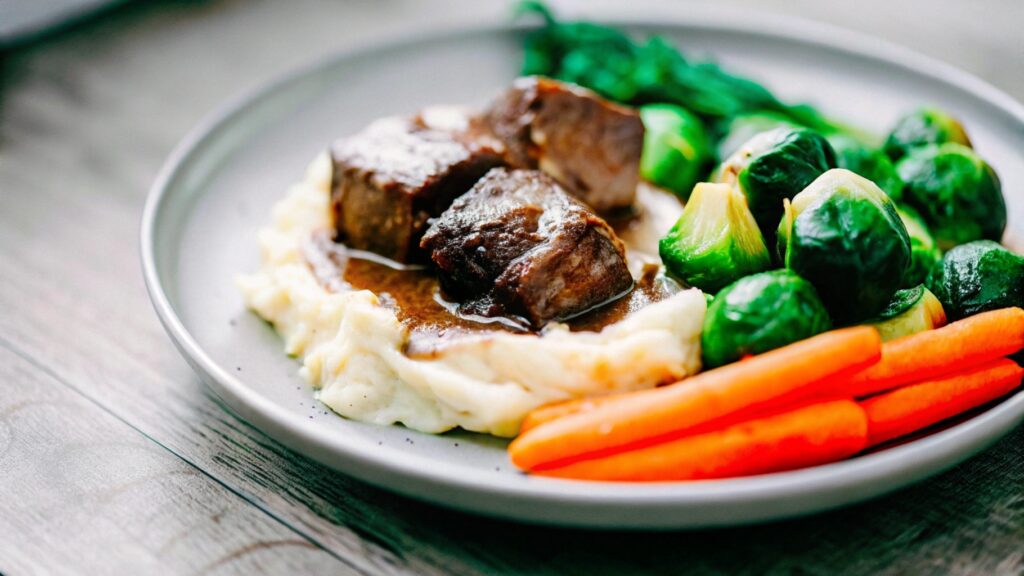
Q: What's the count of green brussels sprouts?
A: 12